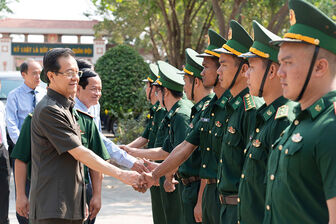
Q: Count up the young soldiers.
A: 7